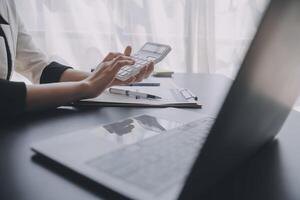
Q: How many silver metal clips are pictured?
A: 1